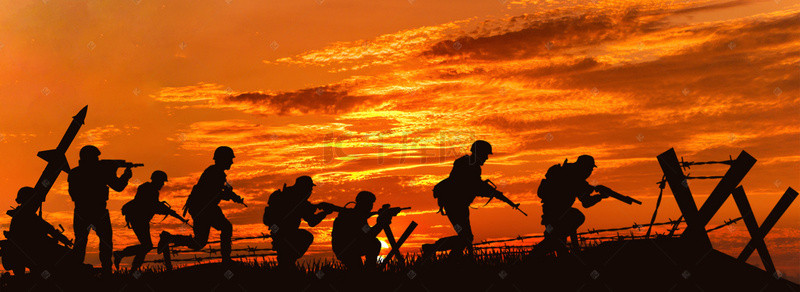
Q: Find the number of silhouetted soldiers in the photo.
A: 8